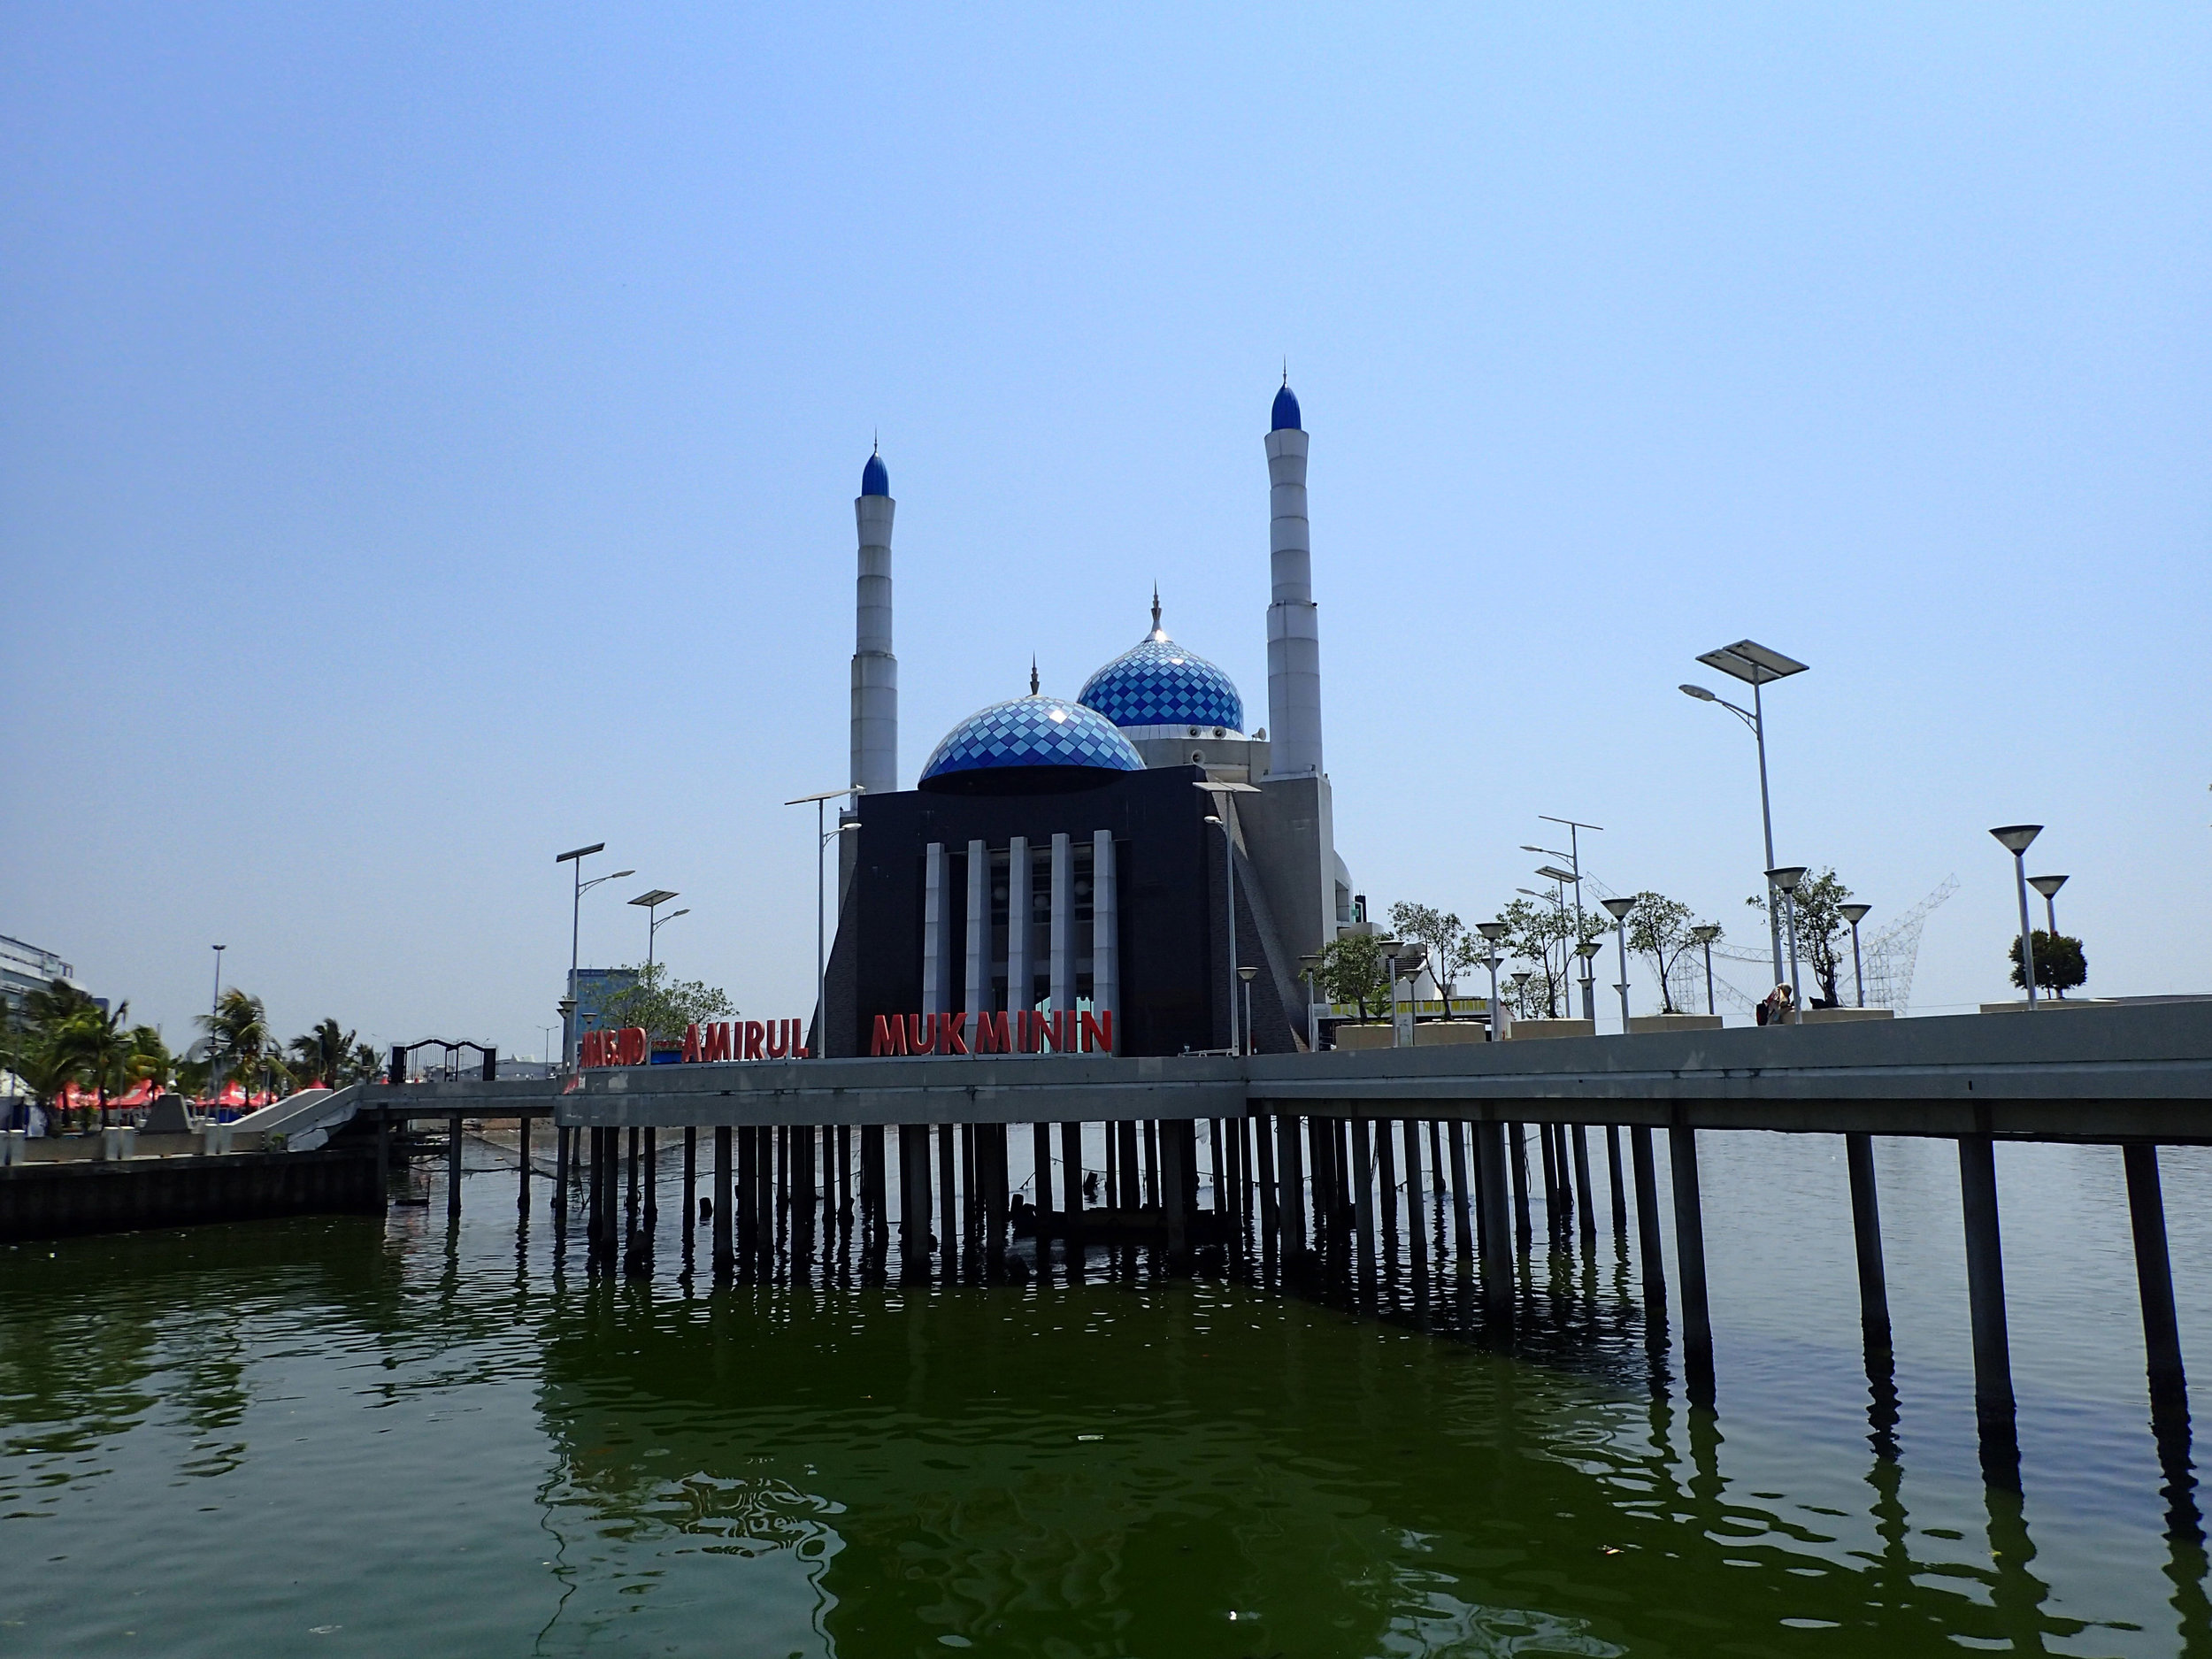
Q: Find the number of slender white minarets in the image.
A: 2